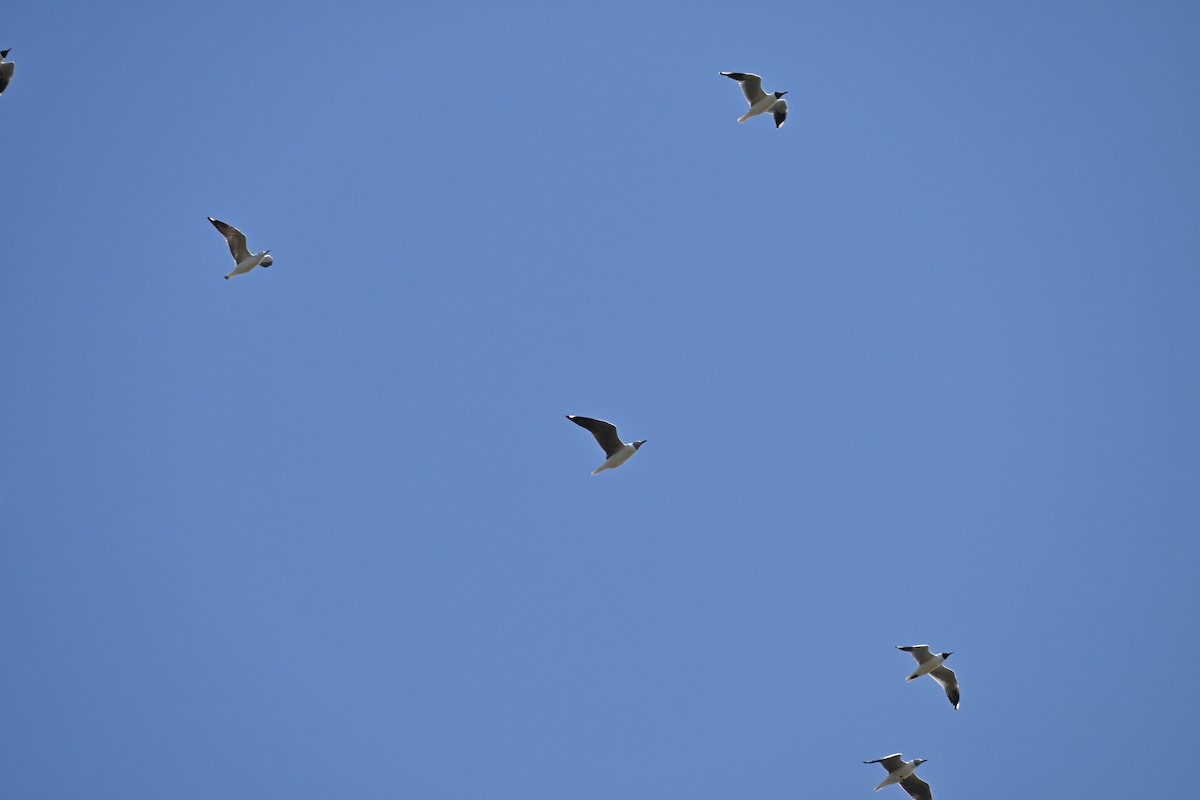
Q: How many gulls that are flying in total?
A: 6